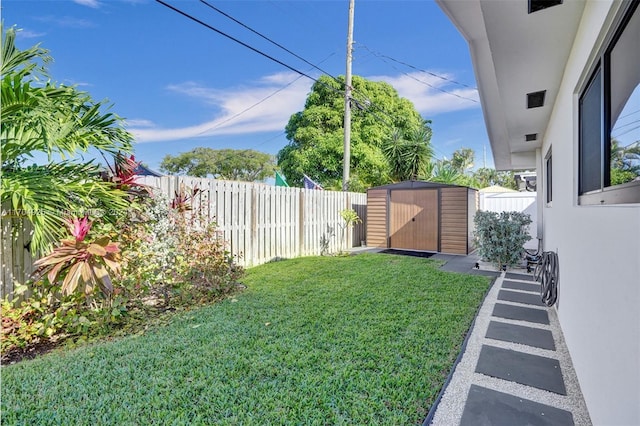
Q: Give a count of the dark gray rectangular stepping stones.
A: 7